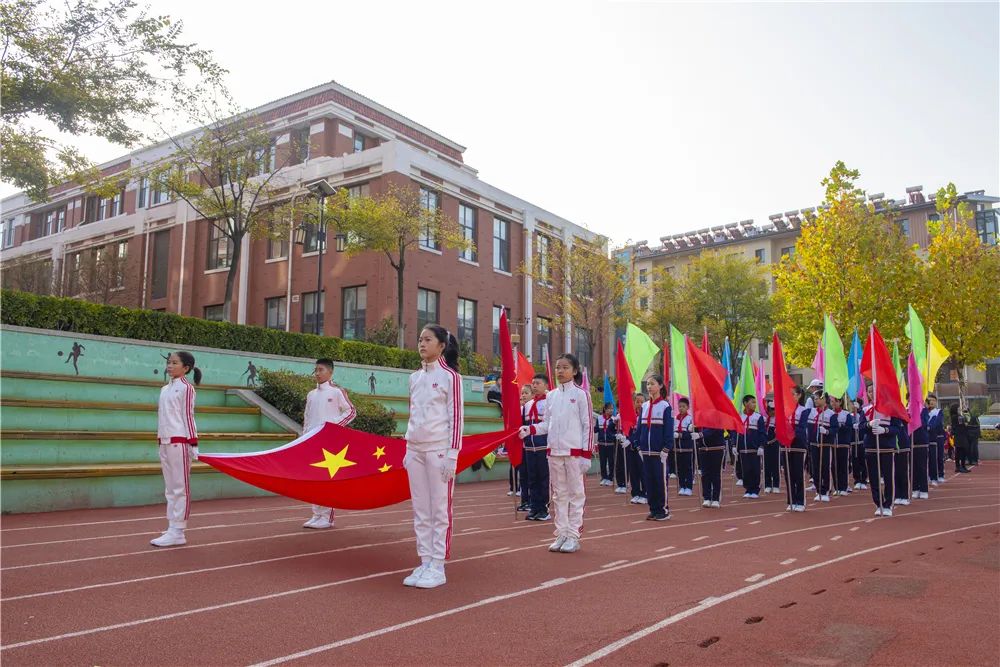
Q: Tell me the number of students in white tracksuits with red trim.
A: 4